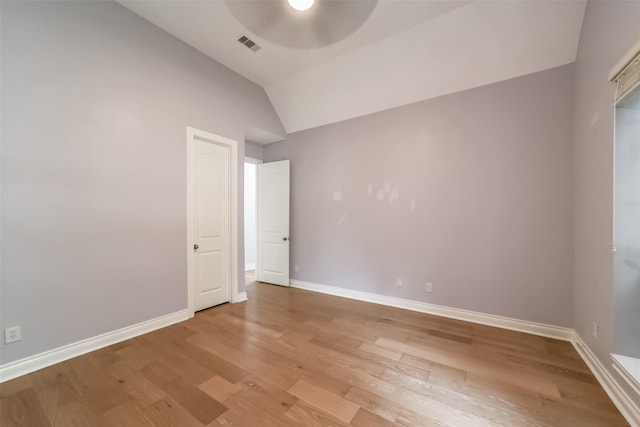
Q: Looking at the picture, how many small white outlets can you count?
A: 5